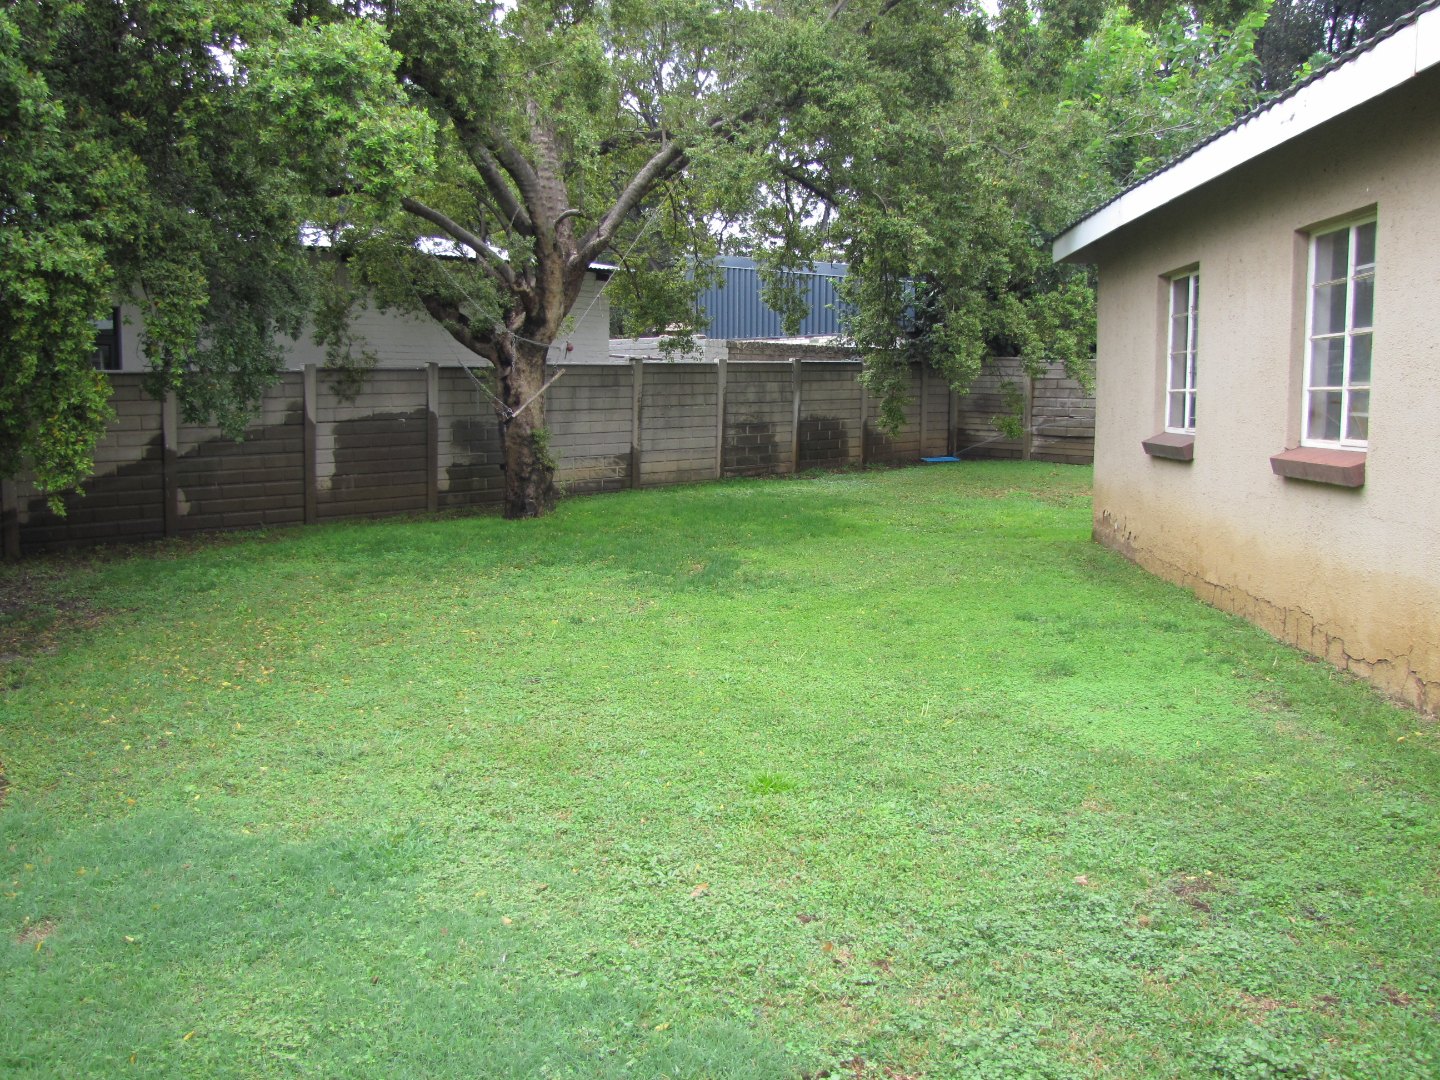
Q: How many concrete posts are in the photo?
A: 11